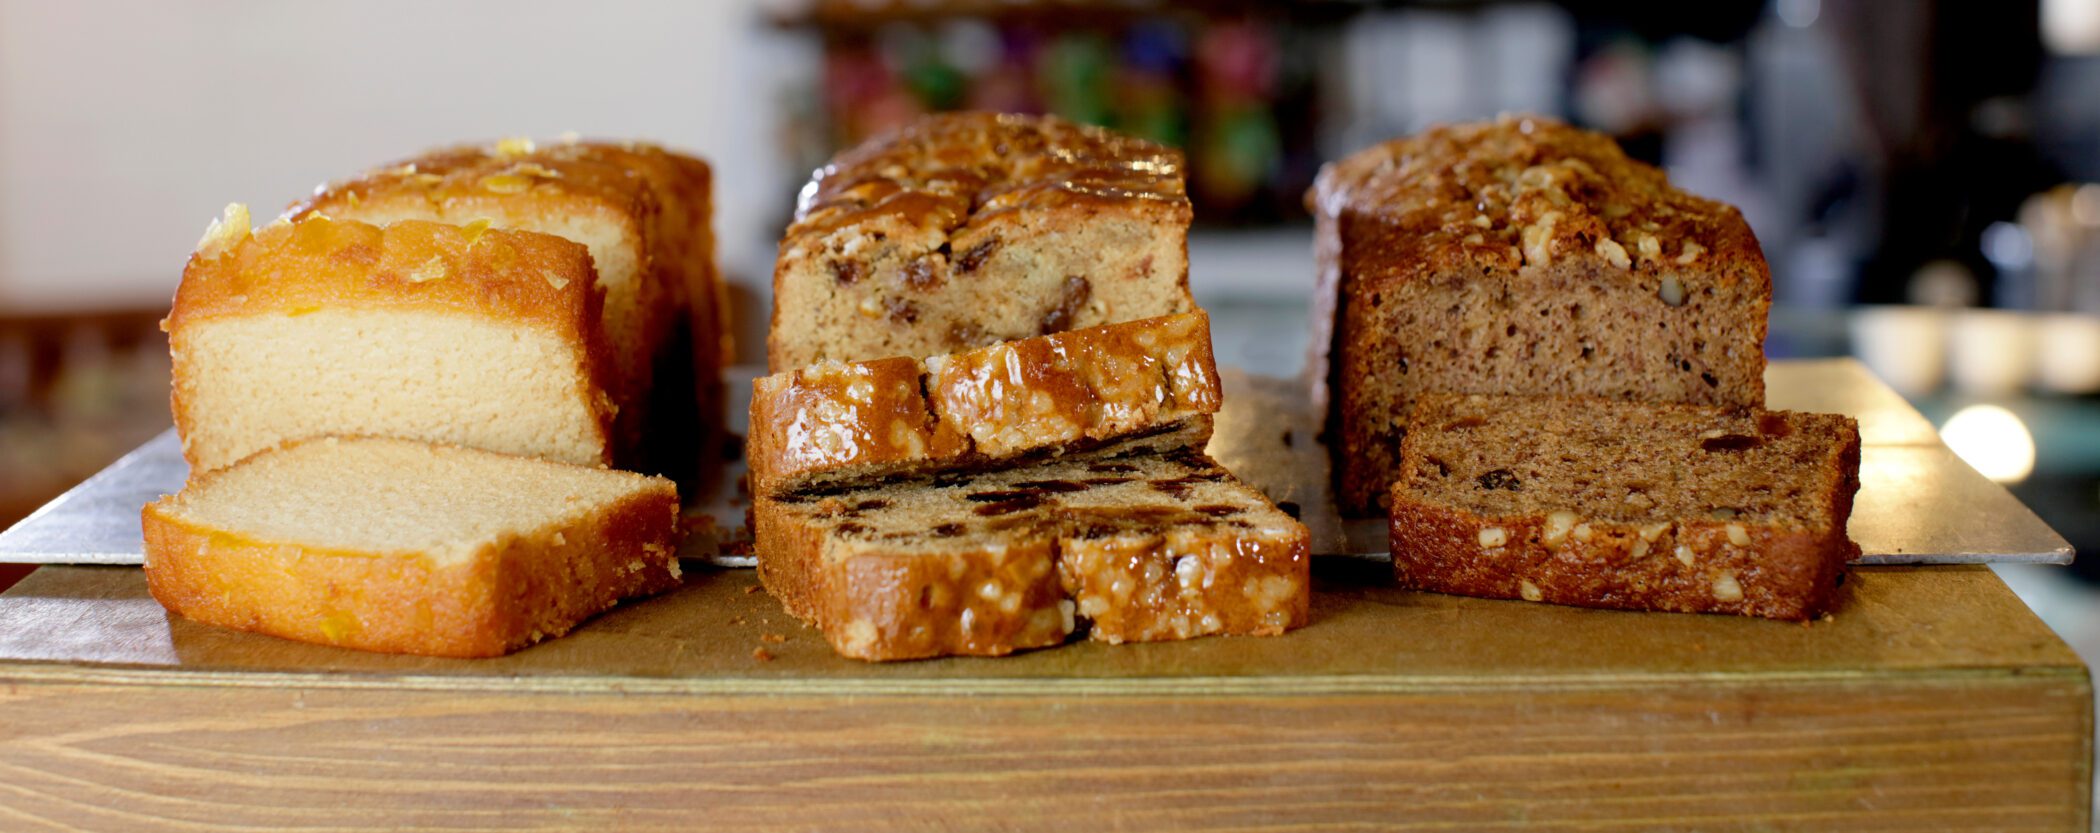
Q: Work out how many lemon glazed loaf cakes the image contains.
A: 1